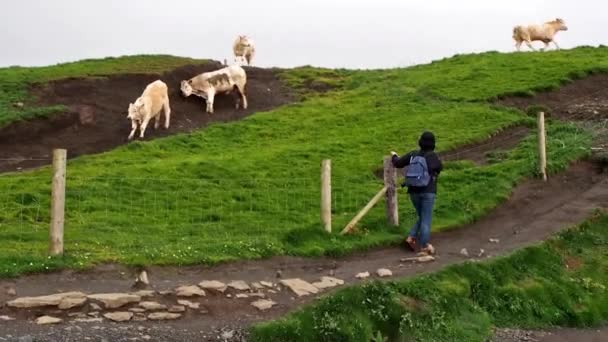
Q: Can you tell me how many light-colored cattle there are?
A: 4